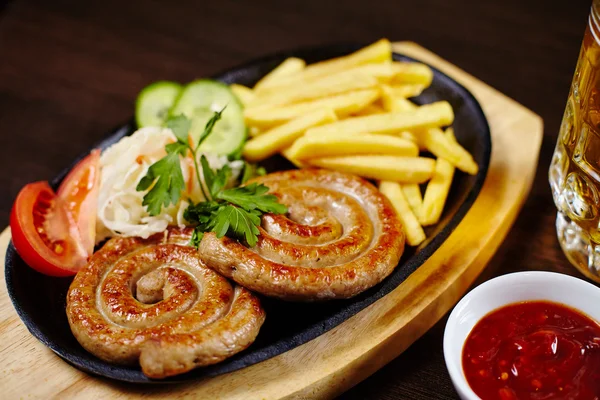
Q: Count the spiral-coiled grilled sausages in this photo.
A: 2